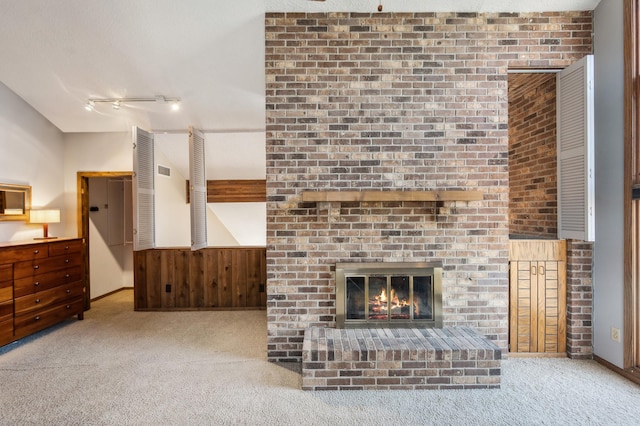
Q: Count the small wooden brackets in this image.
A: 2